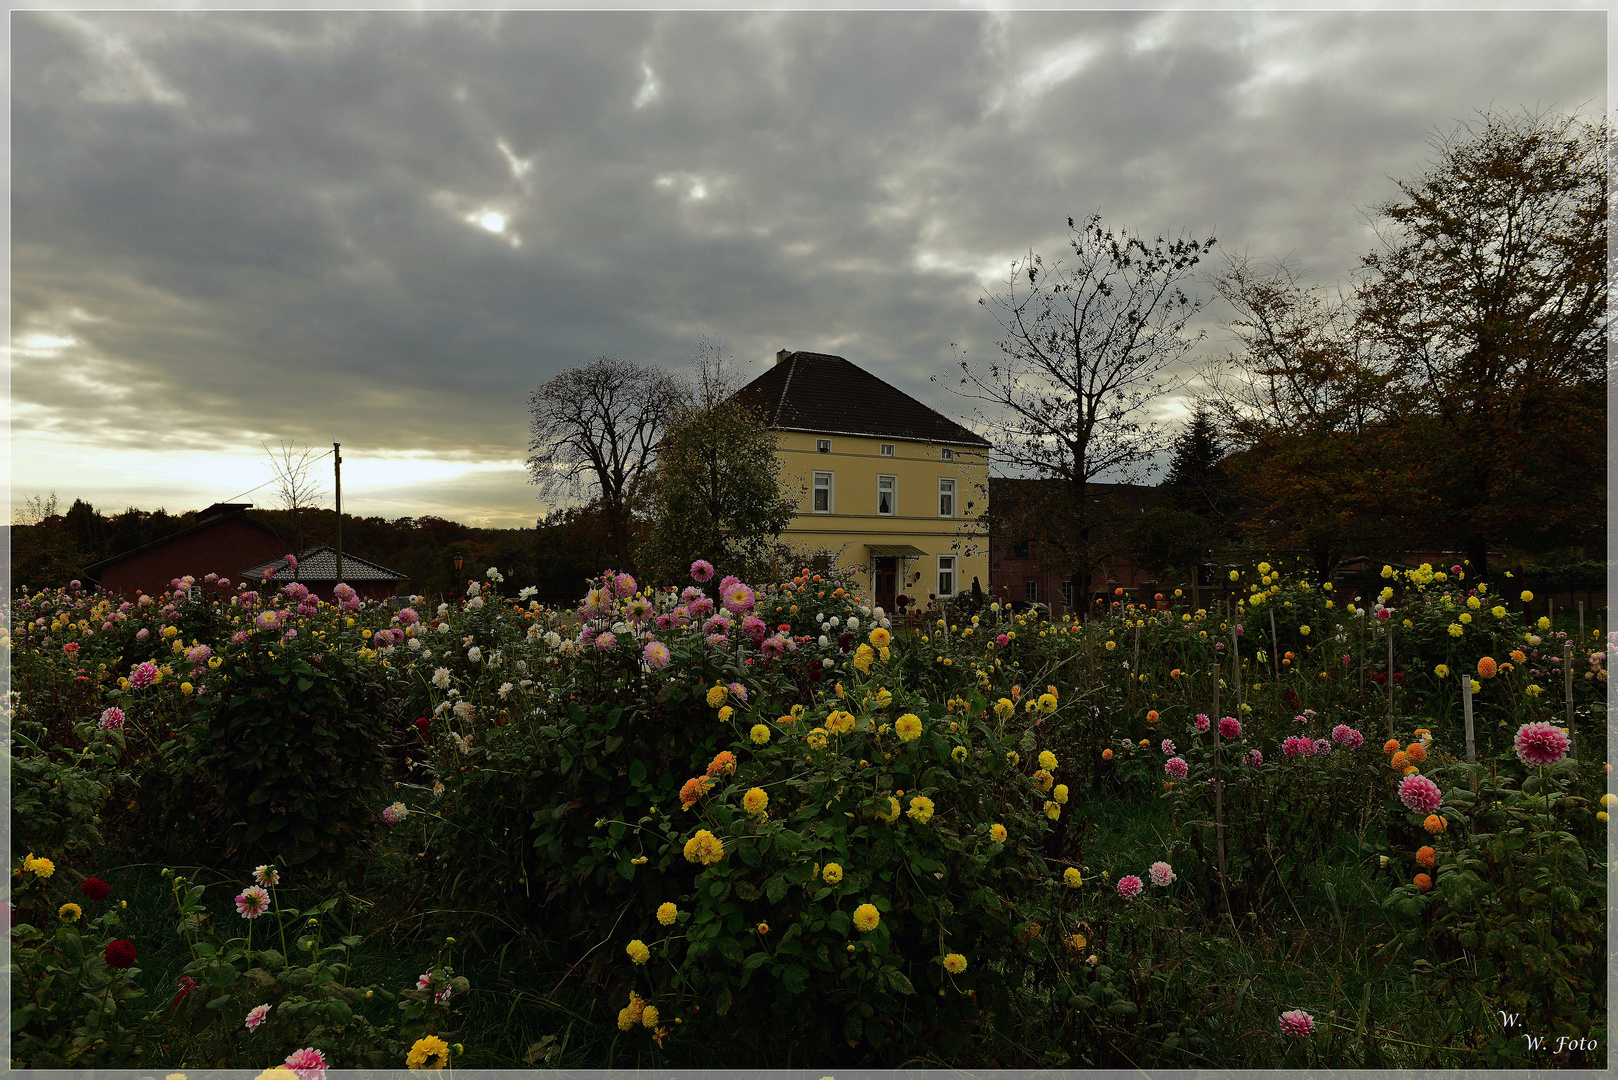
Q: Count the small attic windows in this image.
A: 3